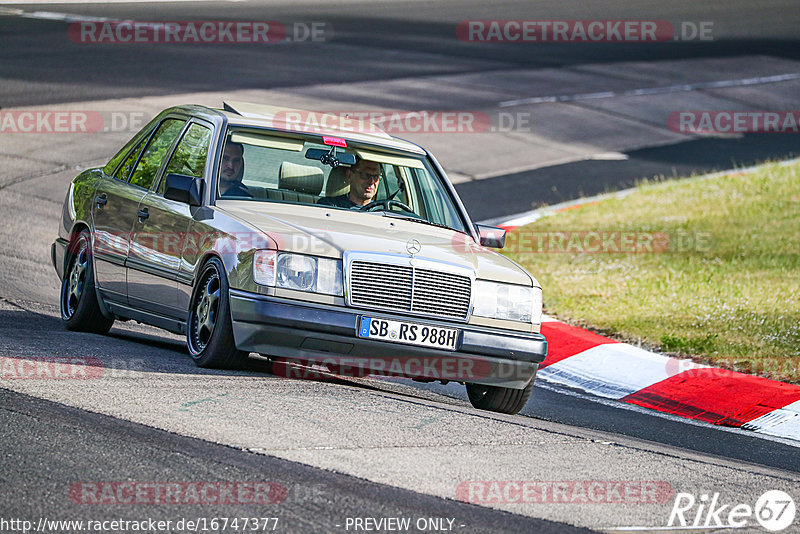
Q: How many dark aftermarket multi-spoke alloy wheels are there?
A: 2